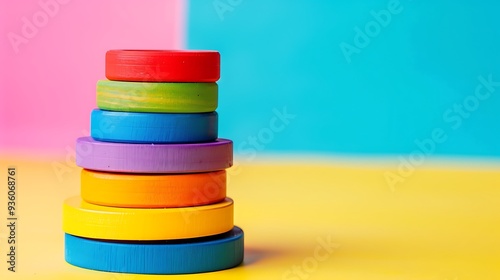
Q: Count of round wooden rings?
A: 7